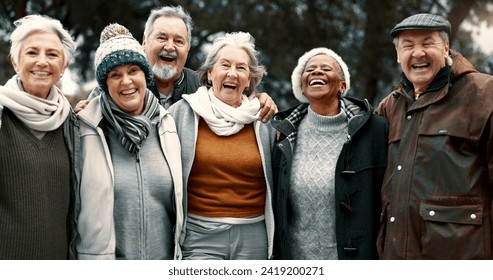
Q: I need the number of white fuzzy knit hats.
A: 1